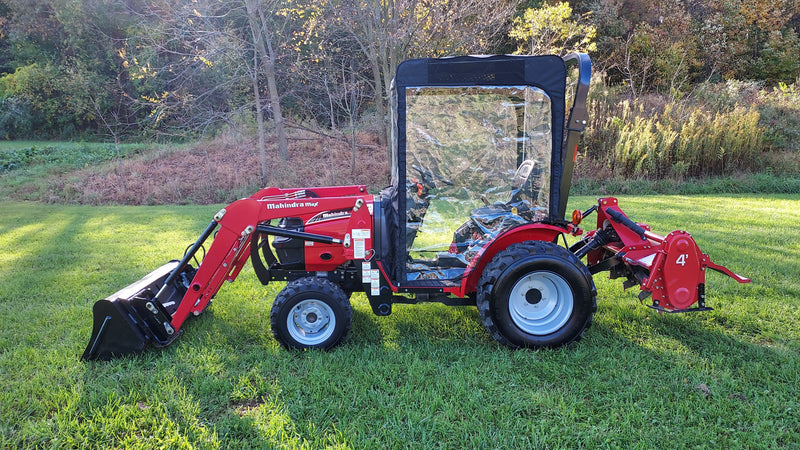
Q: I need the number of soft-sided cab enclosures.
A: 1